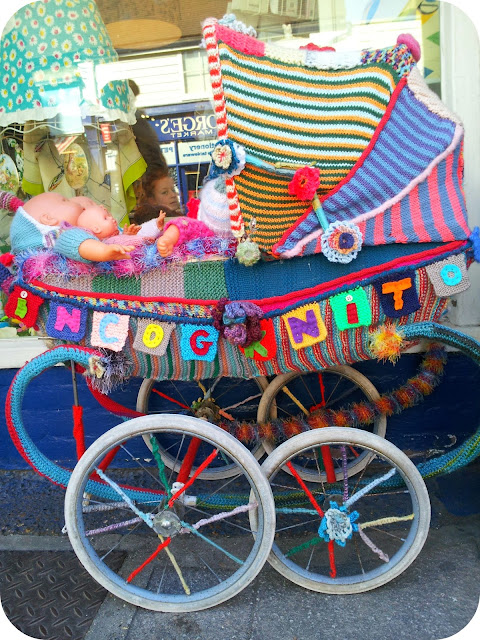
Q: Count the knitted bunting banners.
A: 10